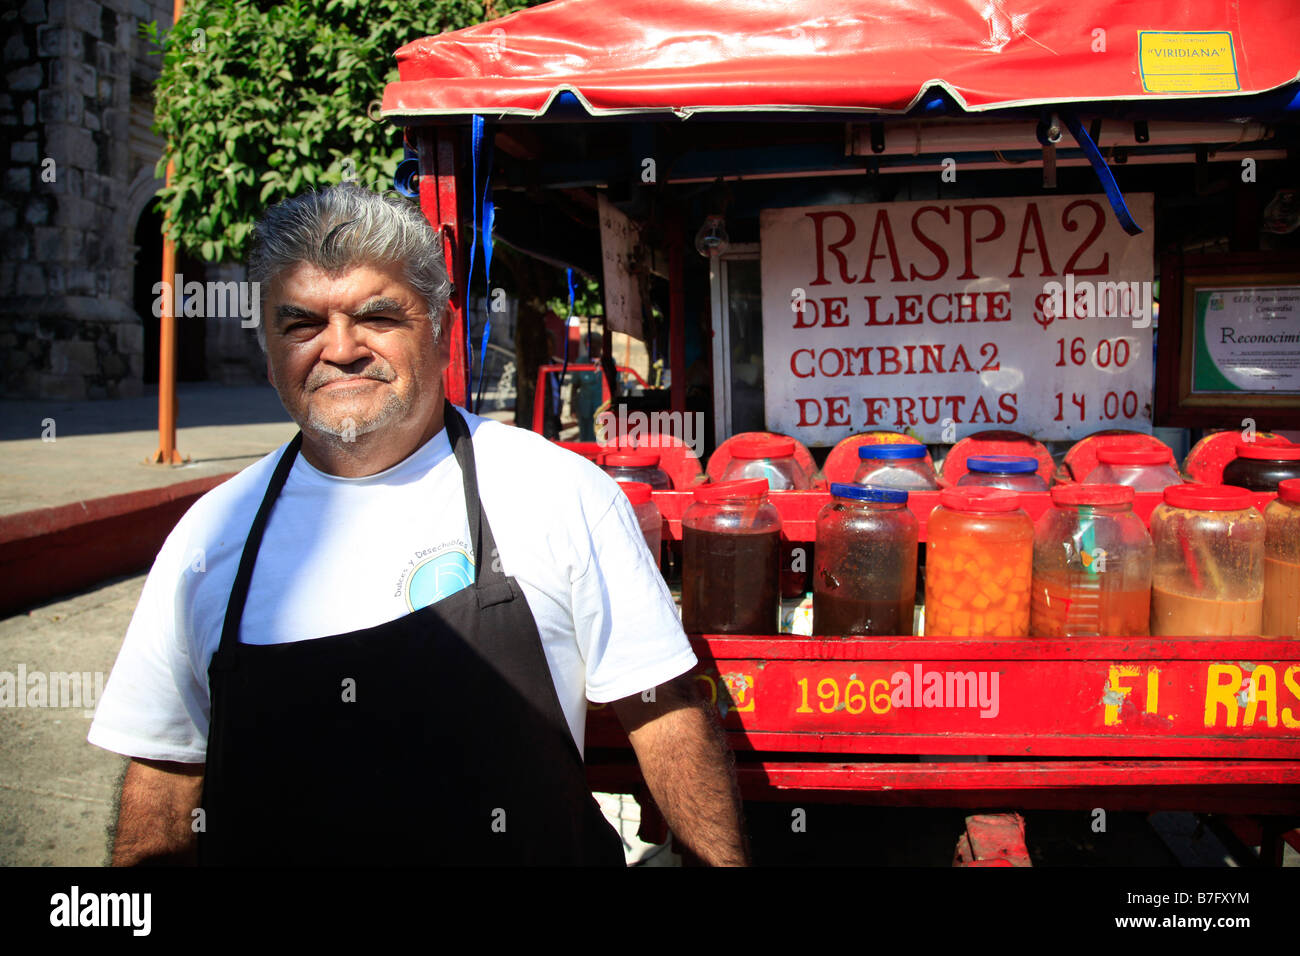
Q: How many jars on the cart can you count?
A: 13